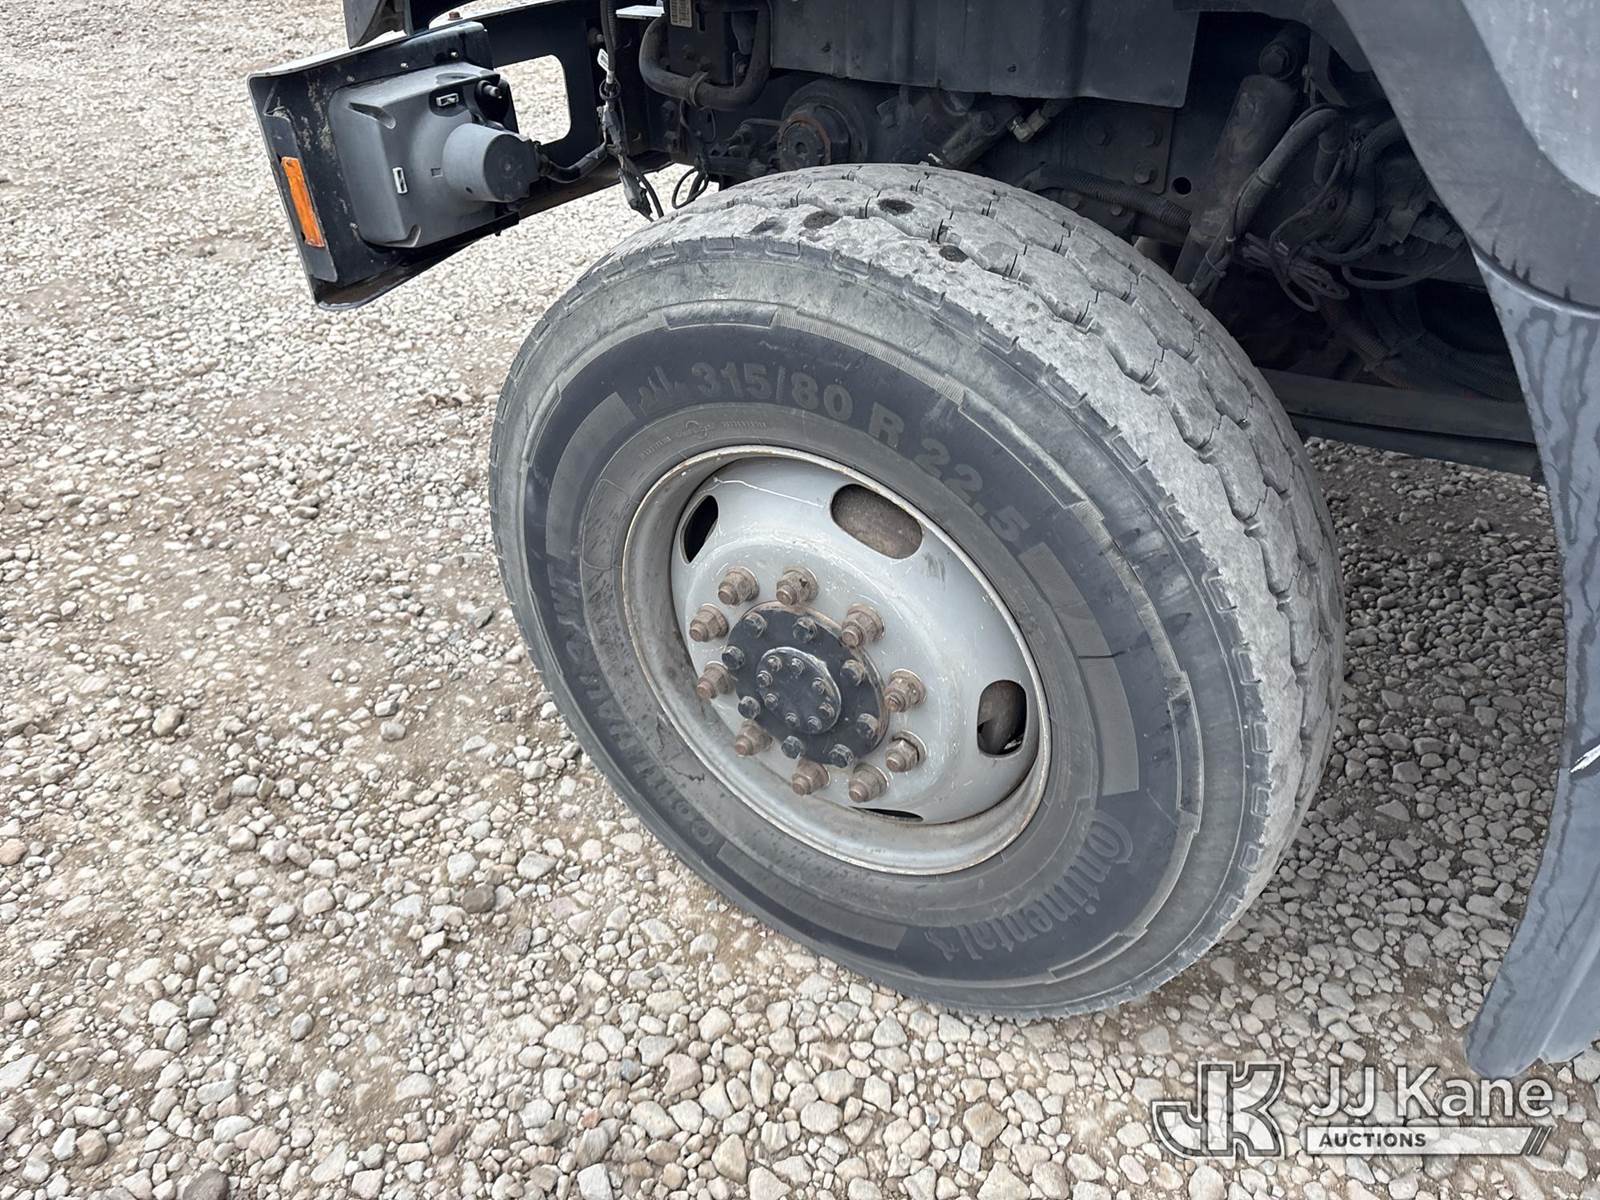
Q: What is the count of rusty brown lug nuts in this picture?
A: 10